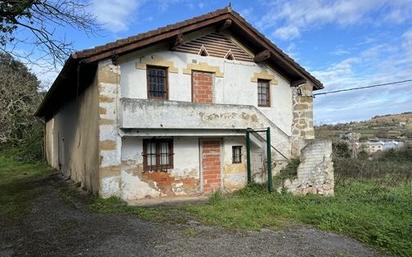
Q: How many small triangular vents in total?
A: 2